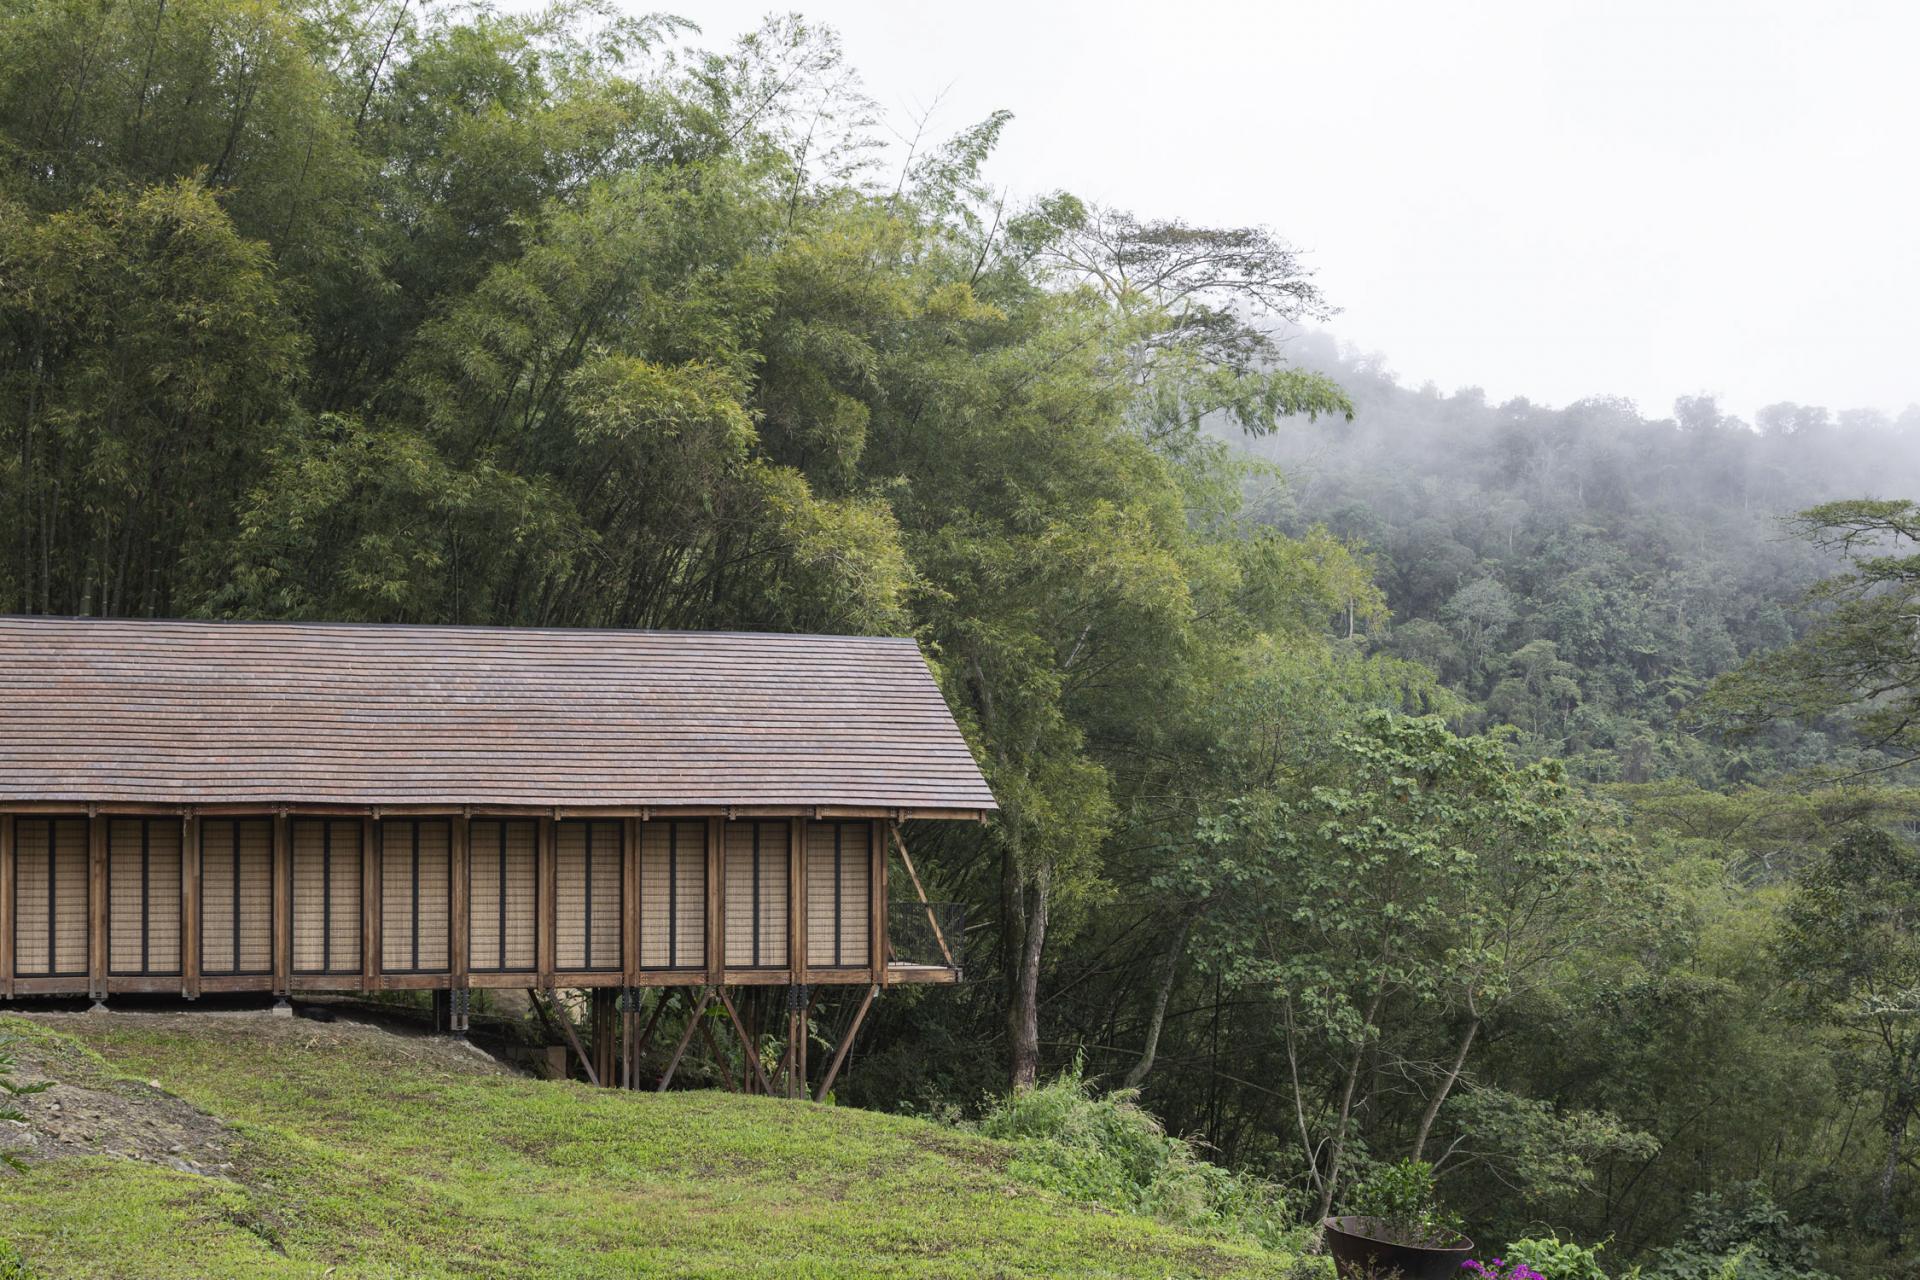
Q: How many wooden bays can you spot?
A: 10